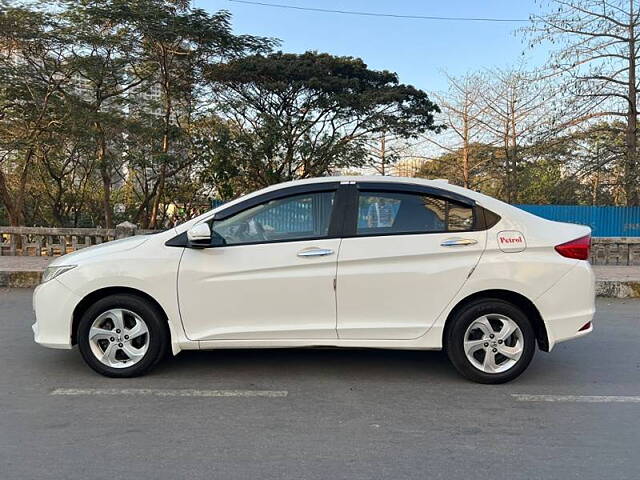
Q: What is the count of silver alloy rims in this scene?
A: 2